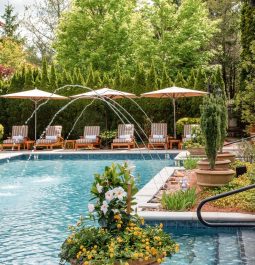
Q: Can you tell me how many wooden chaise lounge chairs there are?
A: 6